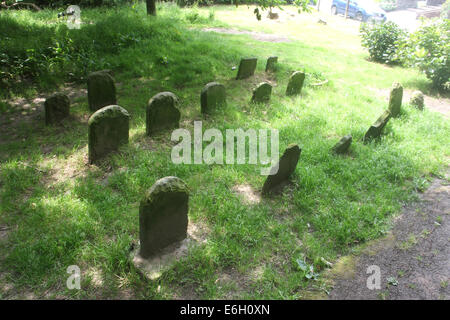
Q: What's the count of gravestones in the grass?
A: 15